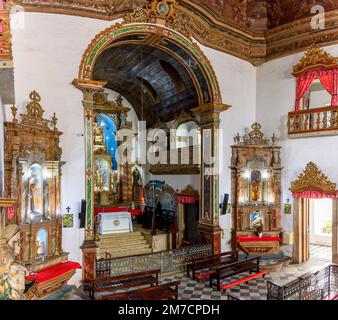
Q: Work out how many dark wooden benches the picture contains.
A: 4